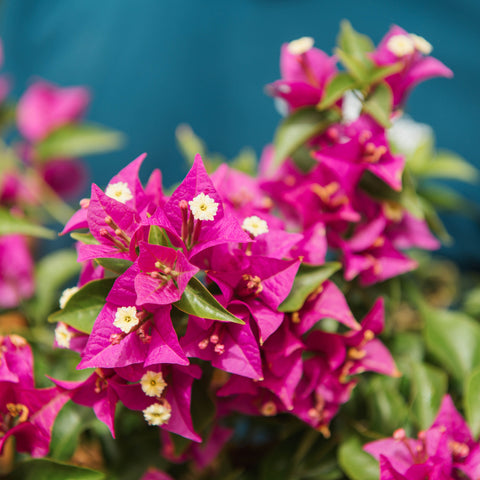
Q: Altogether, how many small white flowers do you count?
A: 11